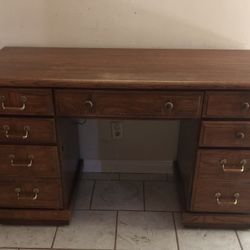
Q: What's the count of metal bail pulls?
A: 6